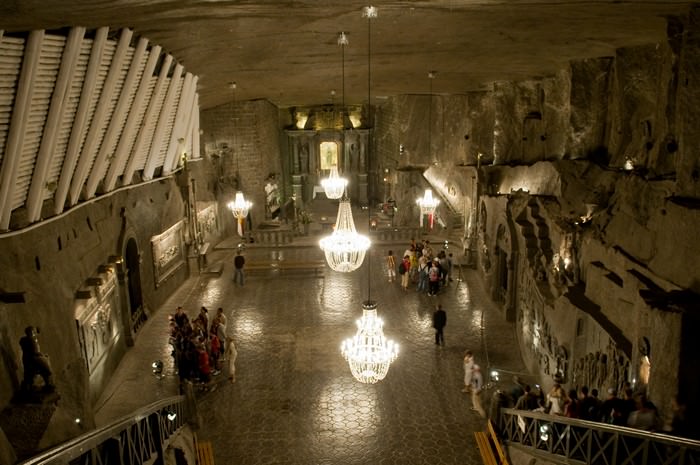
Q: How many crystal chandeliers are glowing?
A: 5